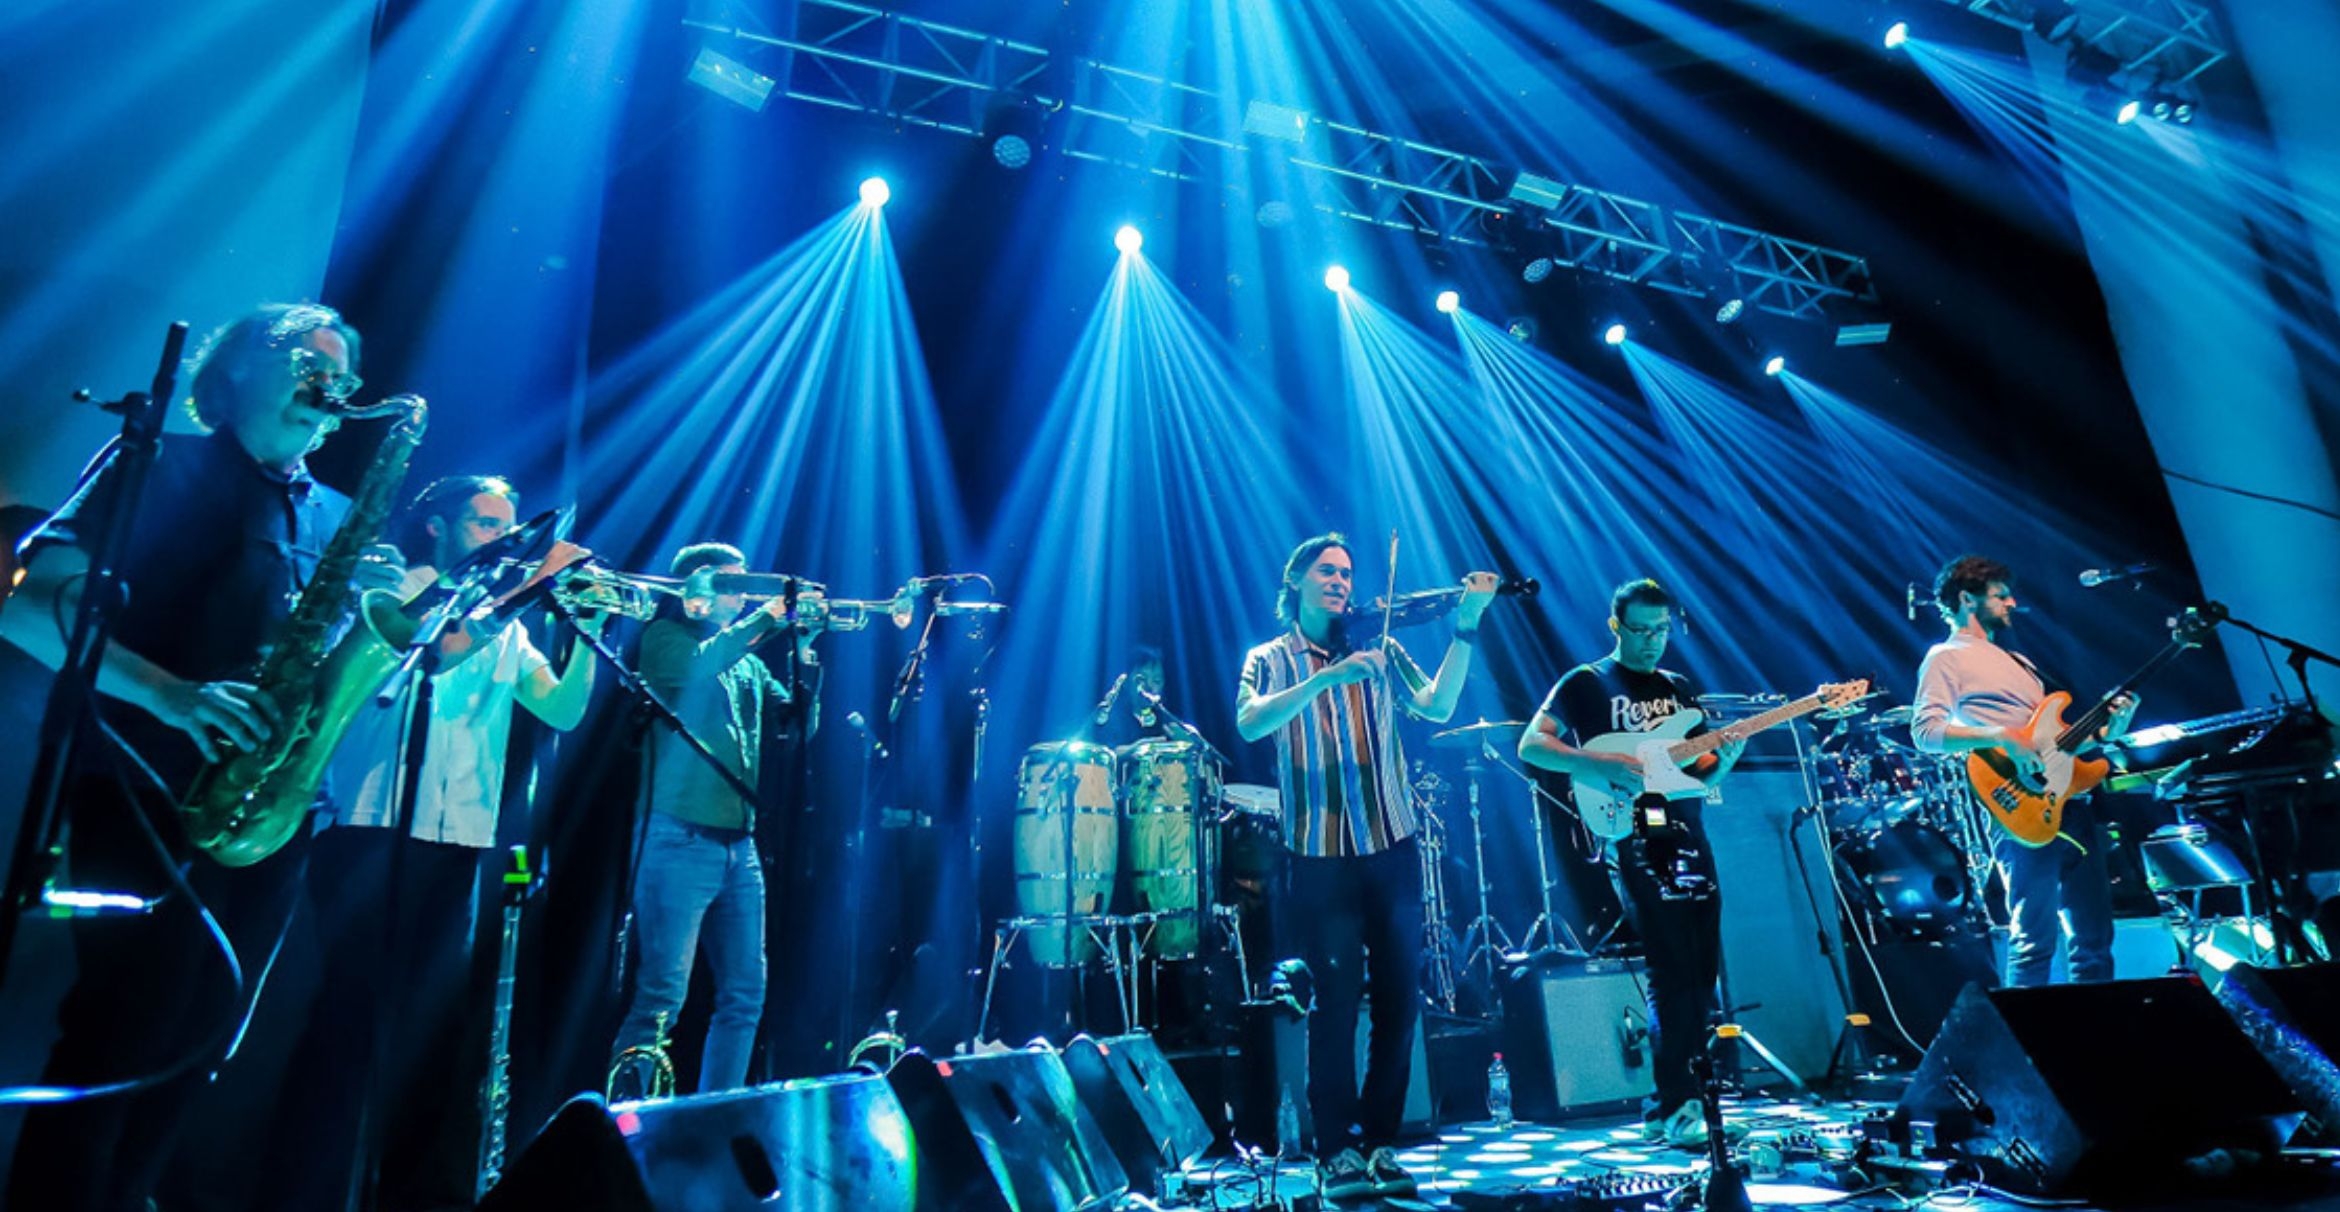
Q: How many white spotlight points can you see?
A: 8